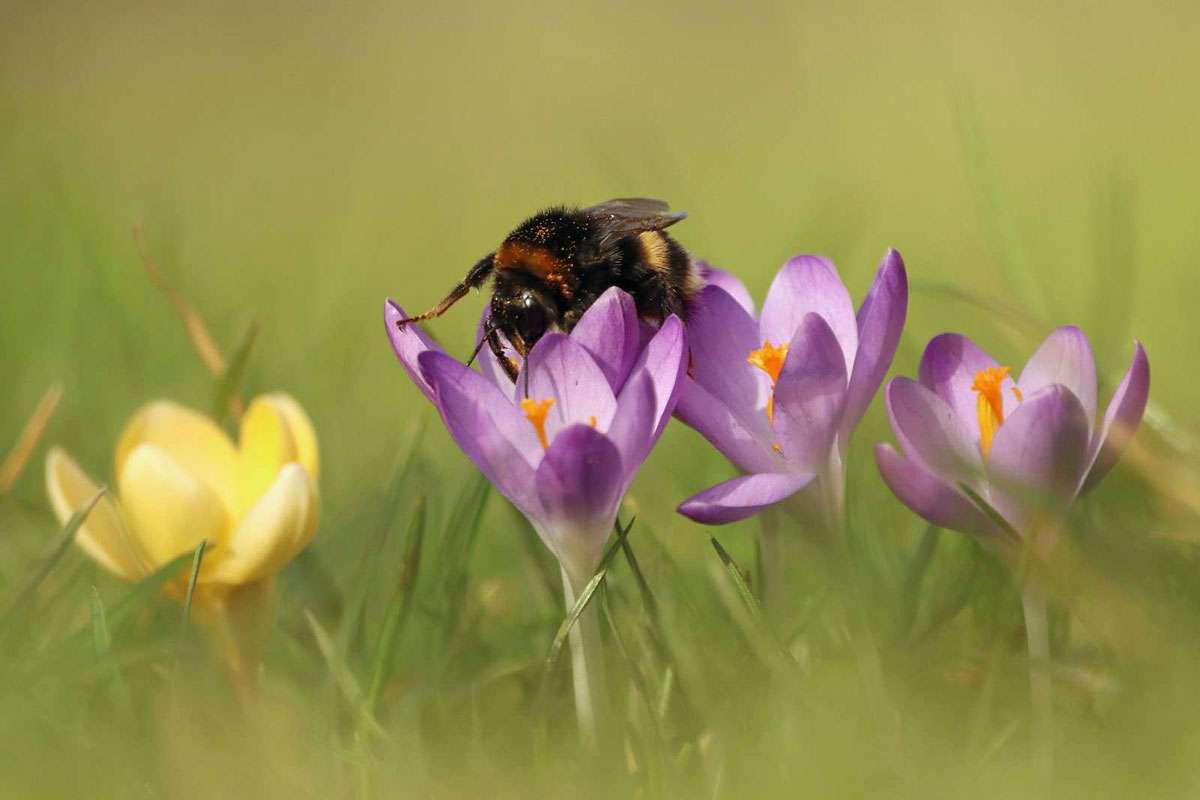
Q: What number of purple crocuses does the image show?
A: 3